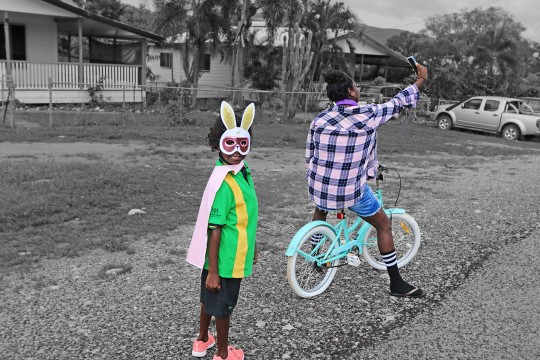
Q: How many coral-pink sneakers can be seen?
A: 2